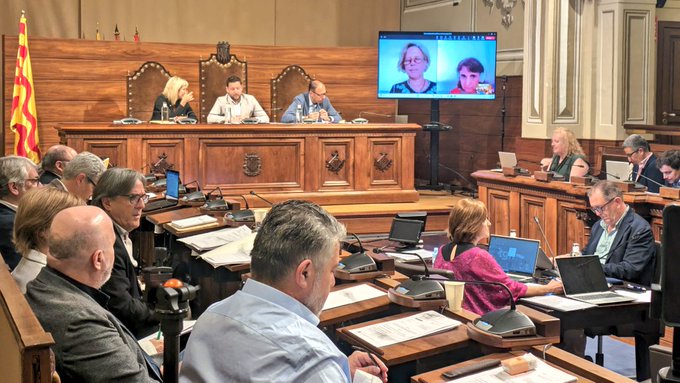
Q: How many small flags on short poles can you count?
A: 3